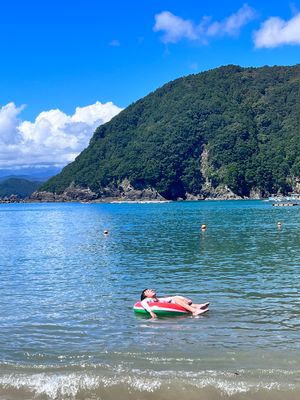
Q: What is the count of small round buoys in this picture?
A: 3